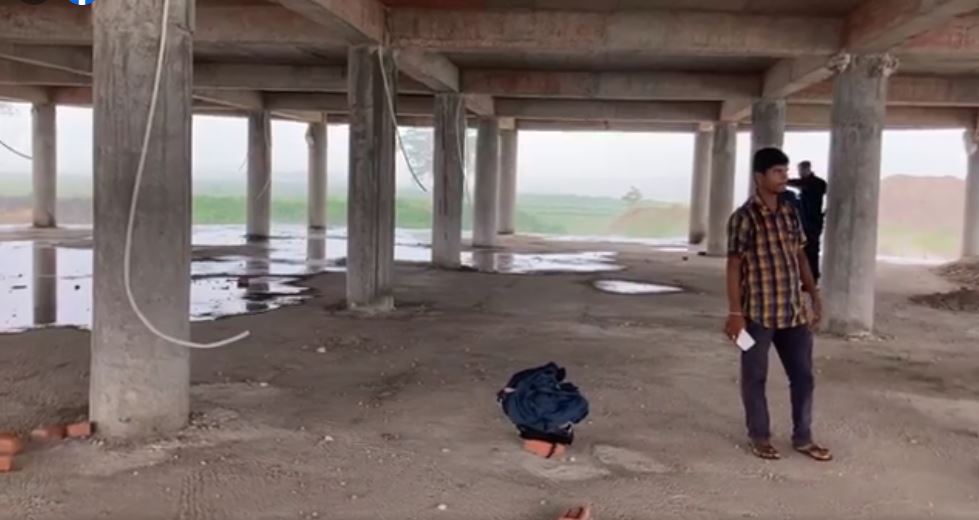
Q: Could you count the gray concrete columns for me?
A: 13